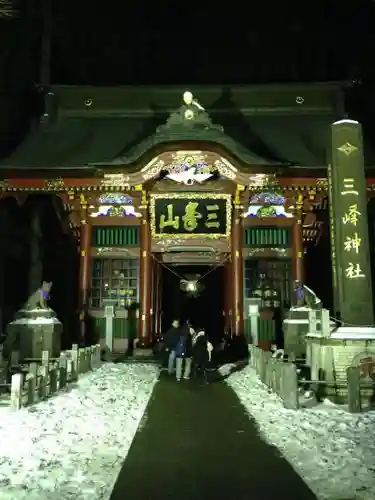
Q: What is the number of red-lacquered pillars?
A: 4